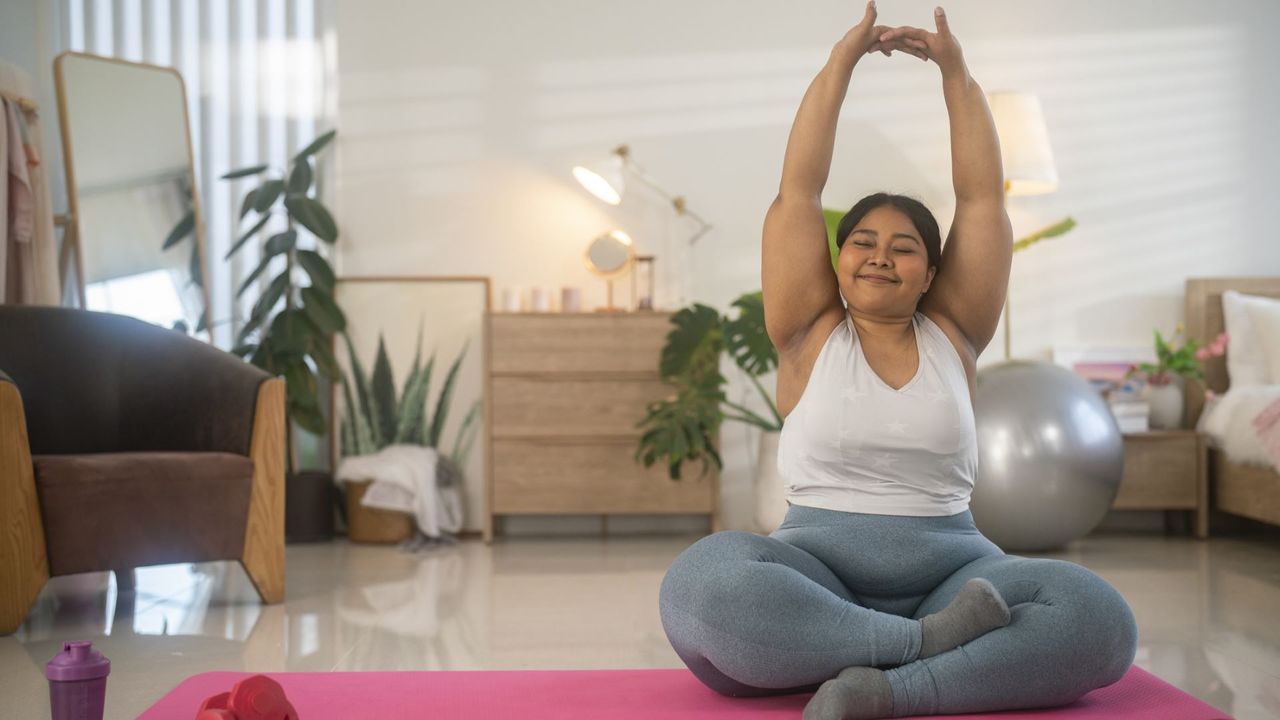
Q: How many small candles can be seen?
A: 3